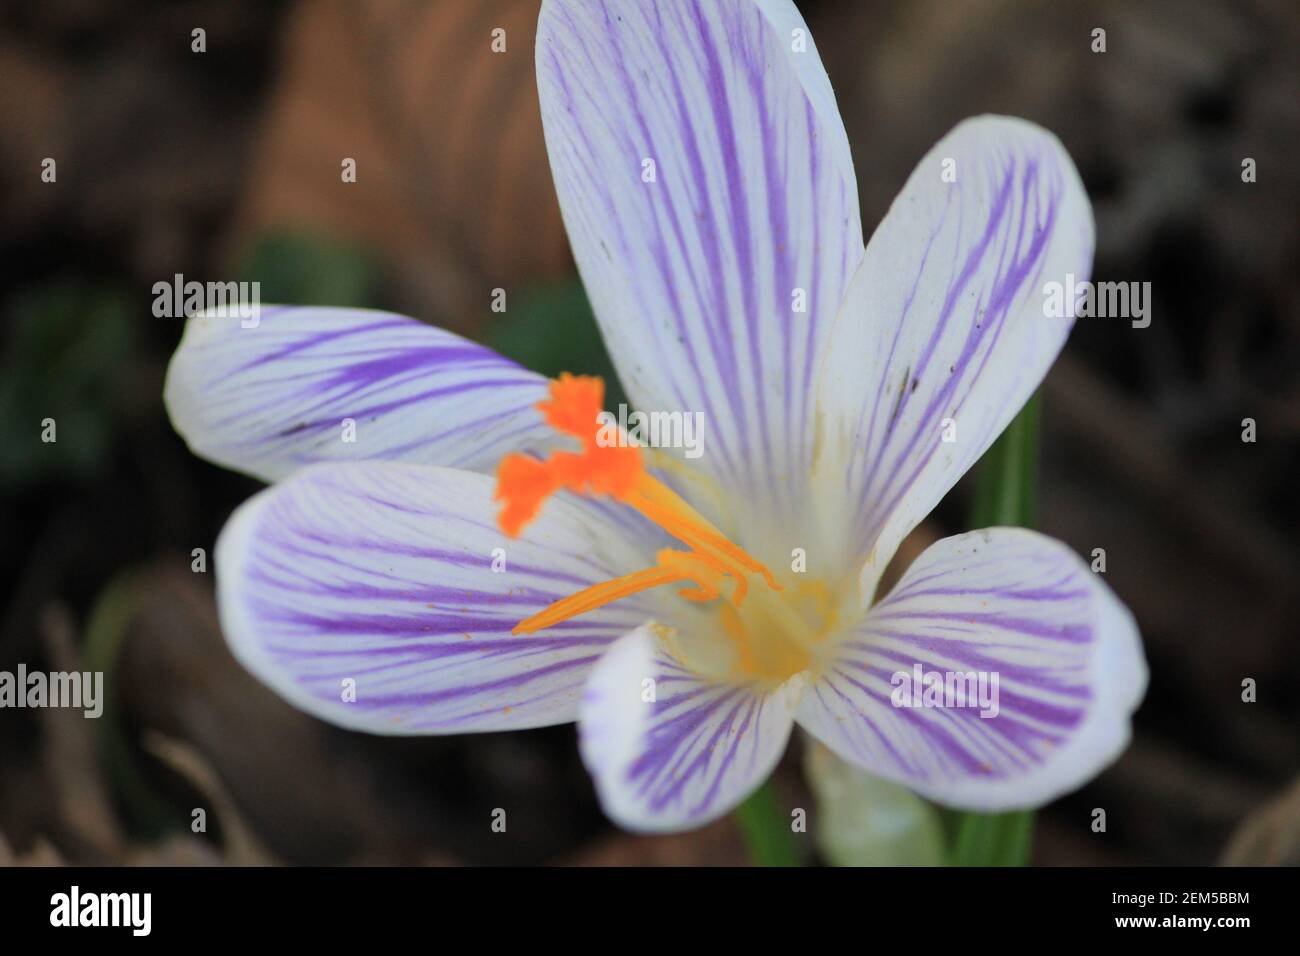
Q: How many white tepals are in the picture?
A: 6